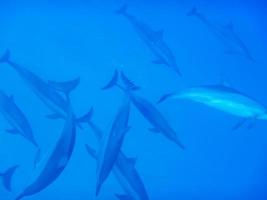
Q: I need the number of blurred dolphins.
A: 2